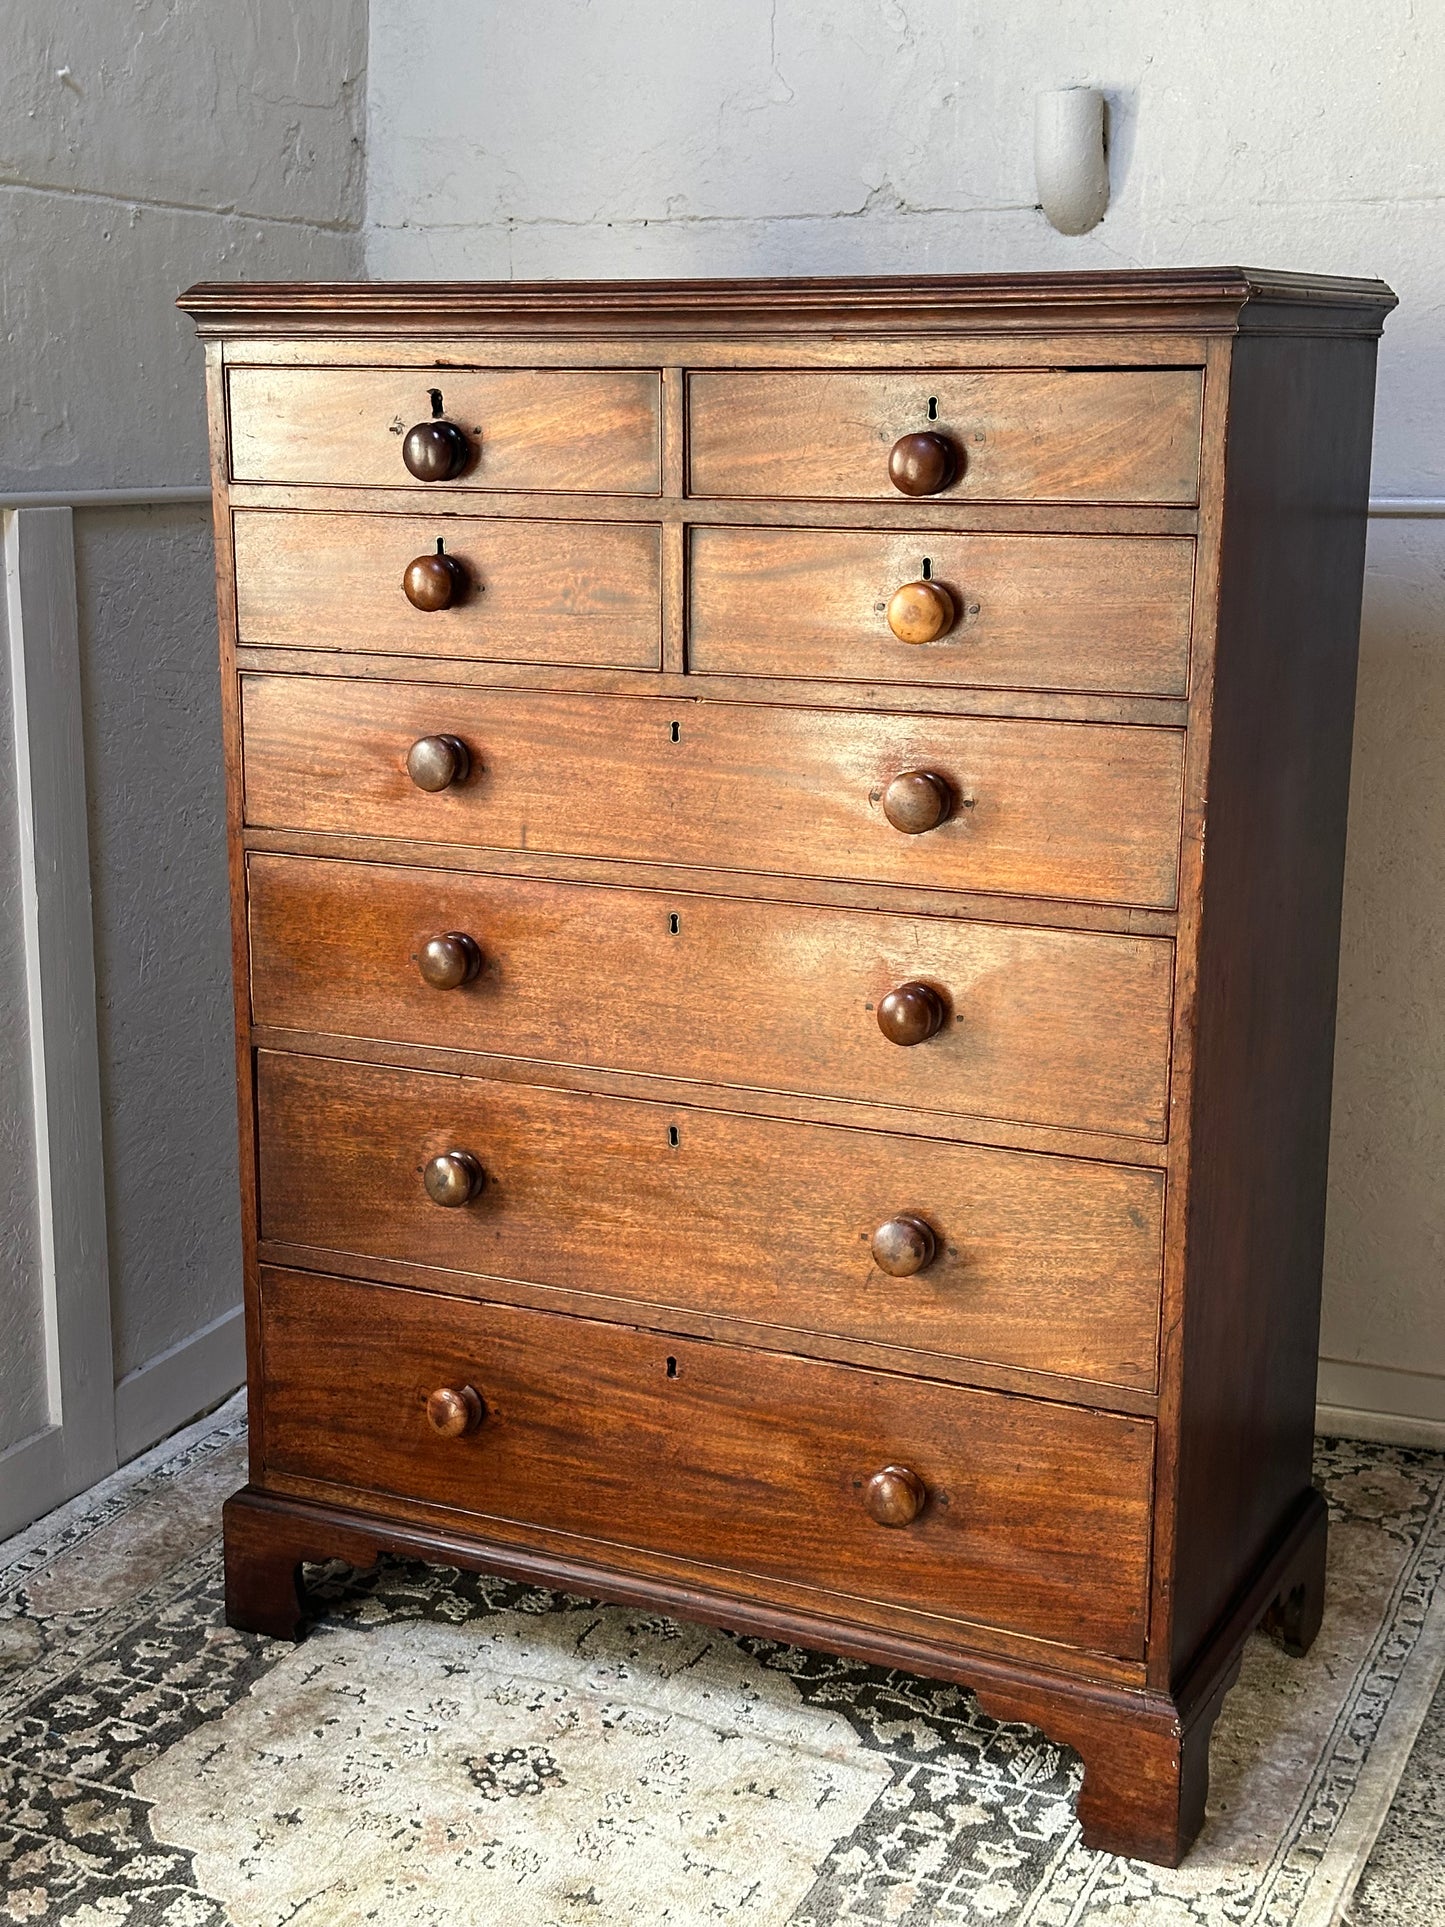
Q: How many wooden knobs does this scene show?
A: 12